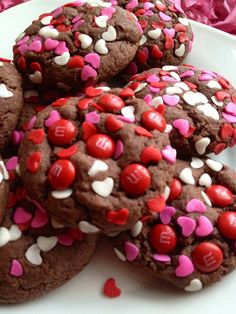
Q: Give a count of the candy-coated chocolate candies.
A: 11